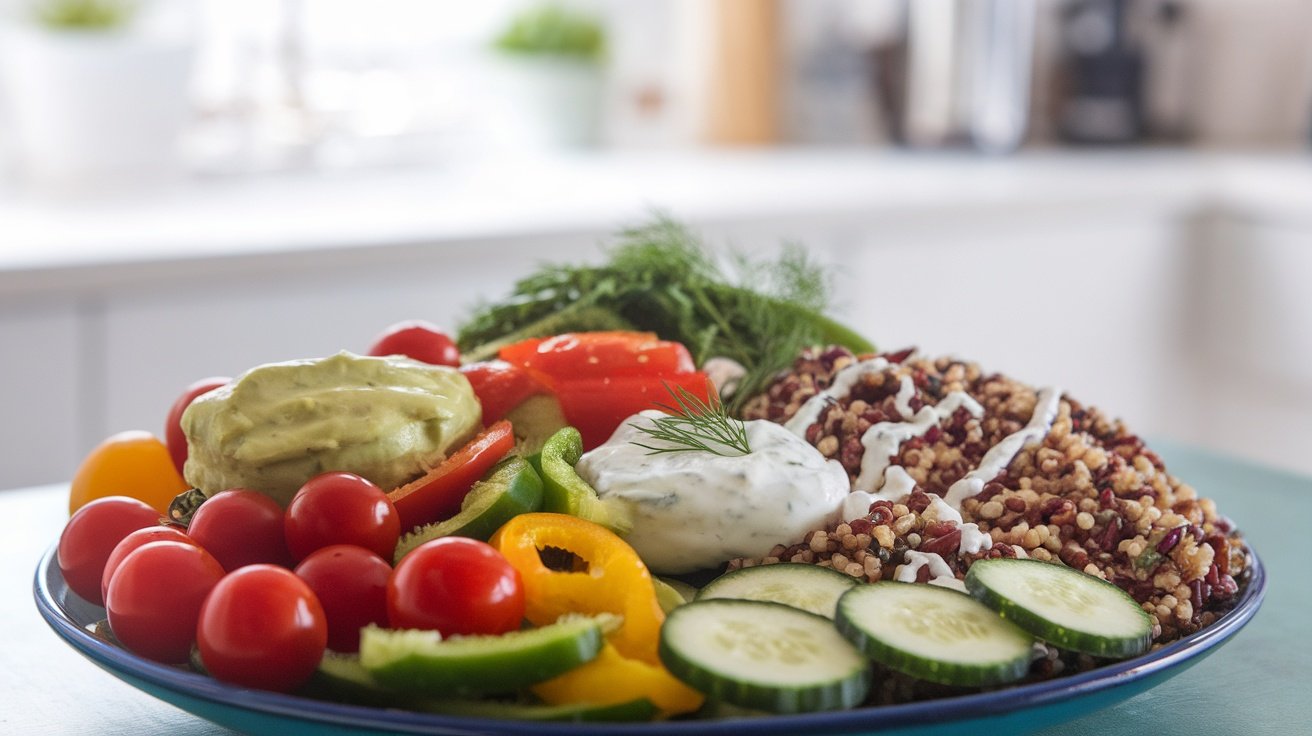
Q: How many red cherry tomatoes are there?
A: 10